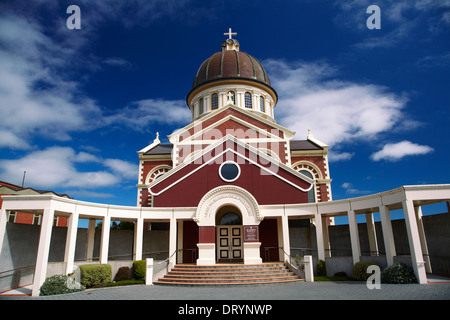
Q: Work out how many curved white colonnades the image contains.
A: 2